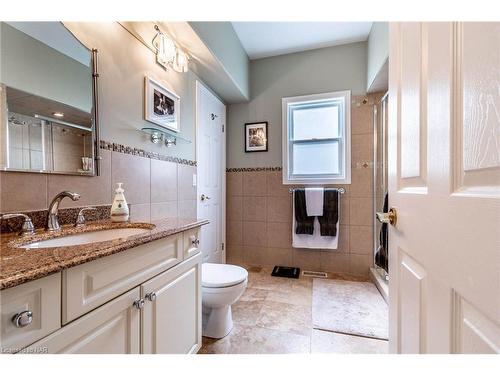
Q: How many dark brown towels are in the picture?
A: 2